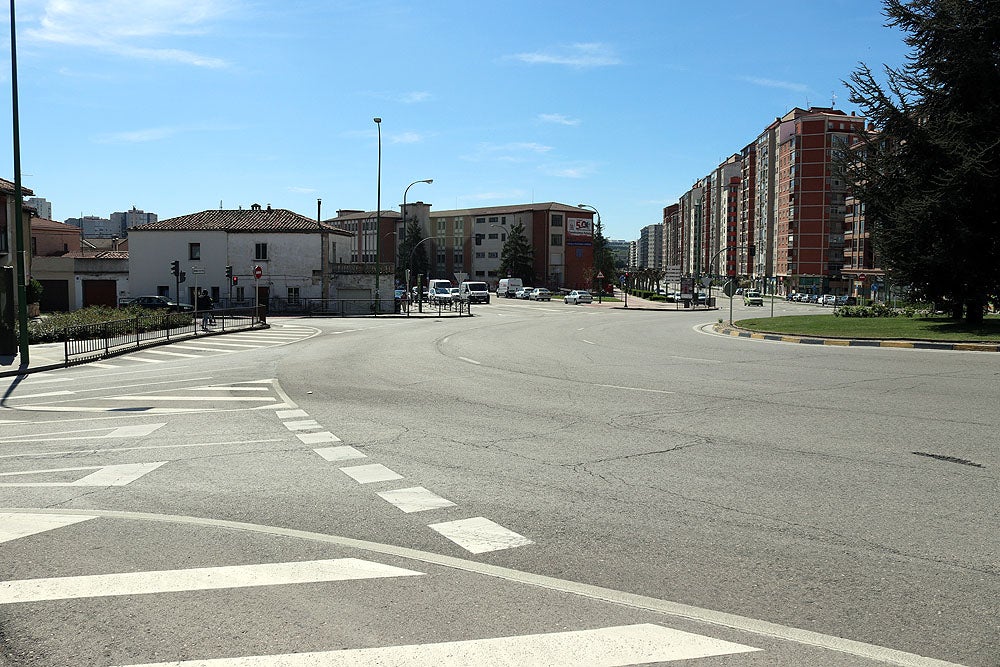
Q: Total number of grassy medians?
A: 1